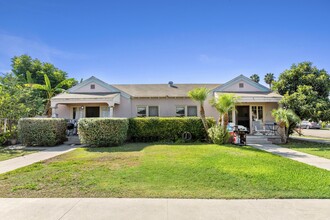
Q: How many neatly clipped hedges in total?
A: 3